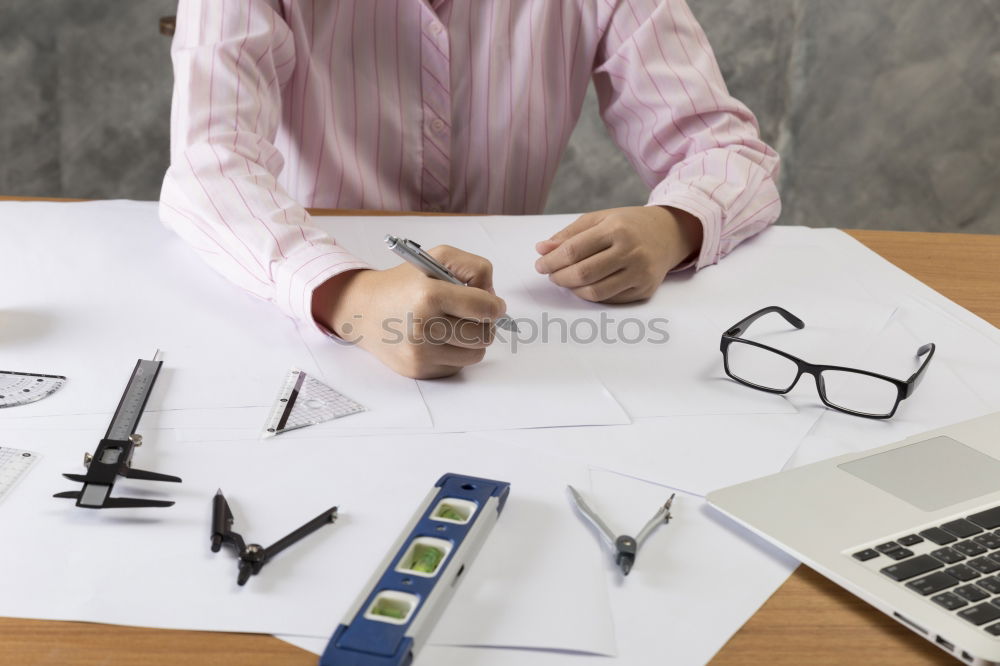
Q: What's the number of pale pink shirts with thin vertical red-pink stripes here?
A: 1